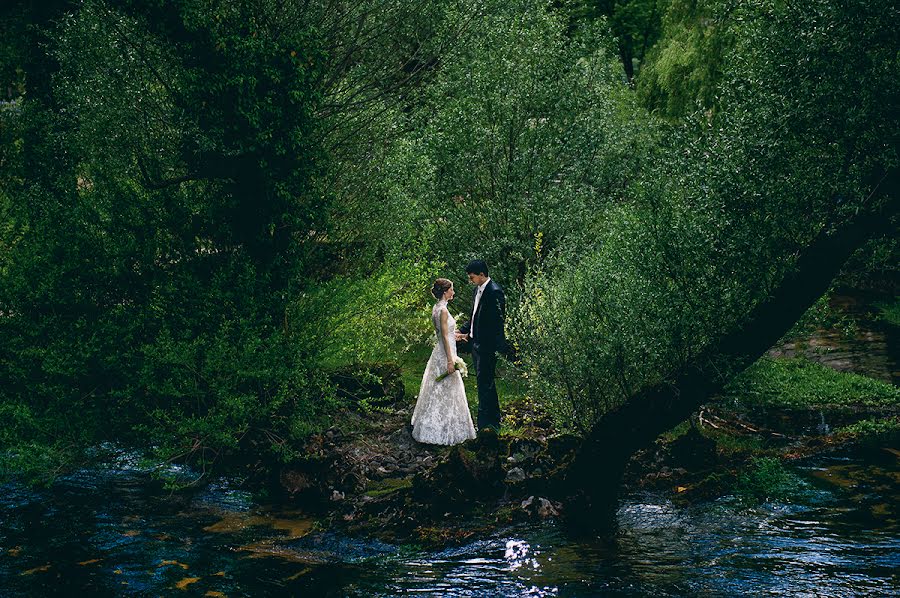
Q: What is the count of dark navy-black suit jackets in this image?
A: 1